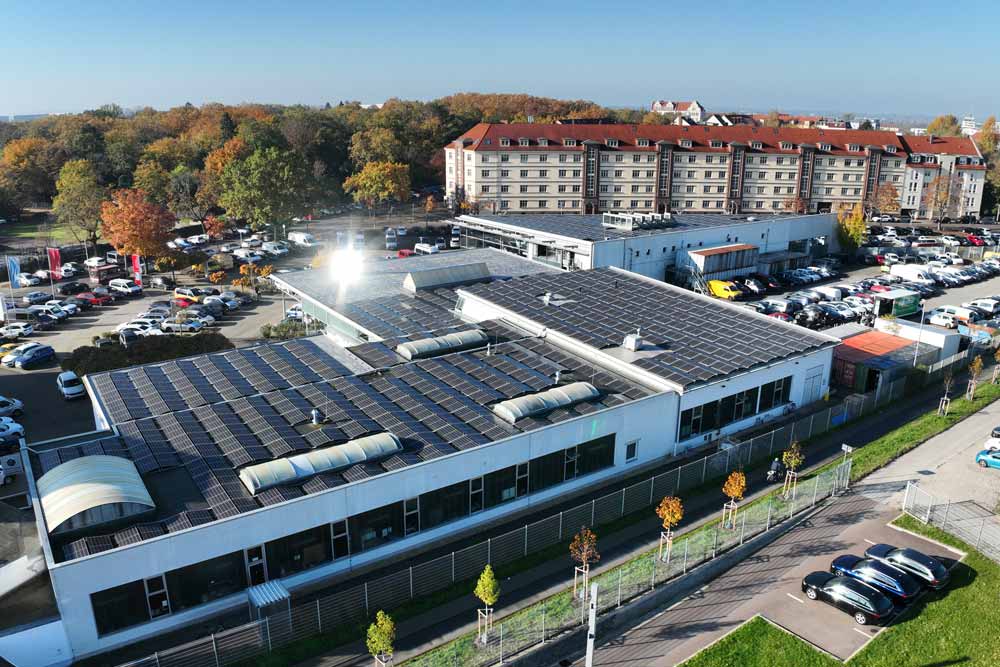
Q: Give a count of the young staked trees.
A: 9